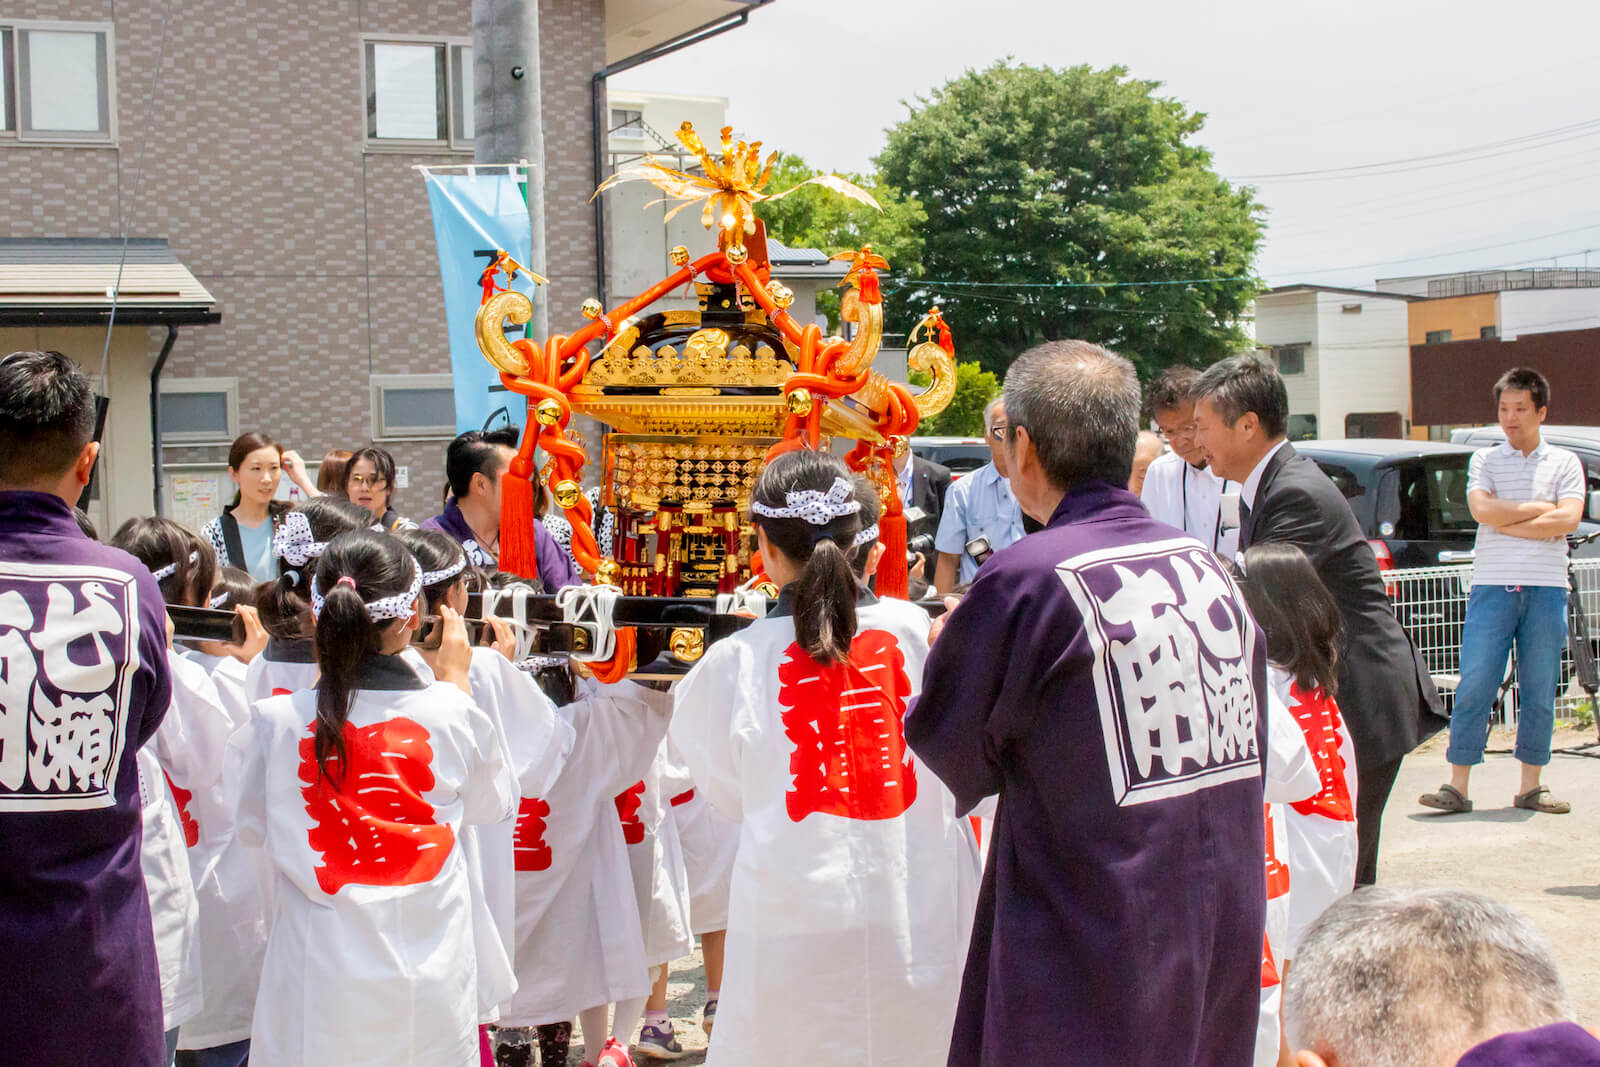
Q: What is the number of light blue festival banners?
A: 1